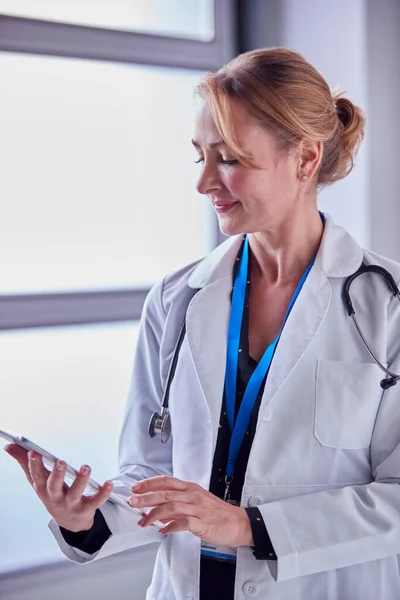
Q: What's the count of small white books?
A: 0